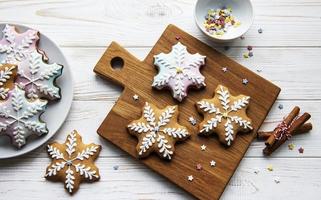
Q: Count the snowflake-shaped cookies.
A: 8